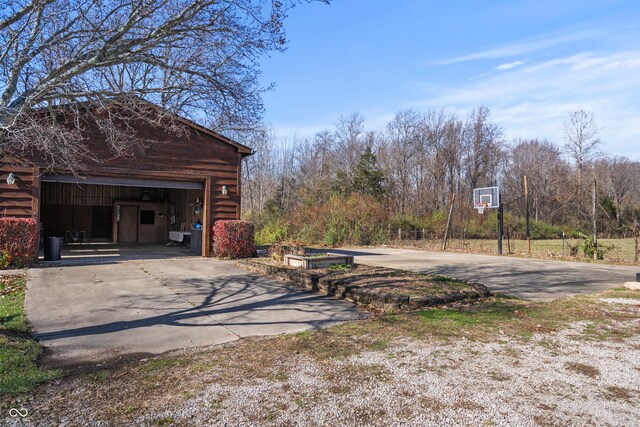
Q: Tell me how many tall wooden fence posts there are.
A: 3